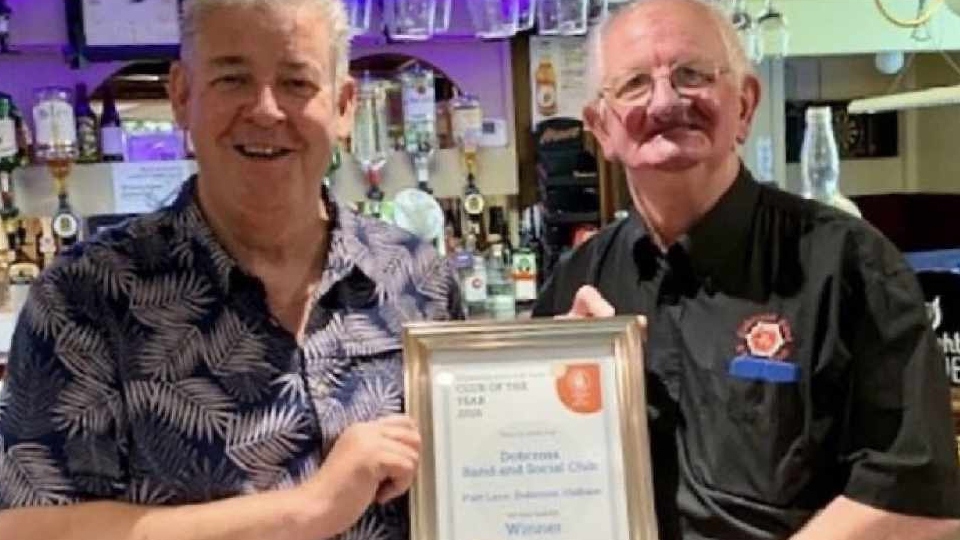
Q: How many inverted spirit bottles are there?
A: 5